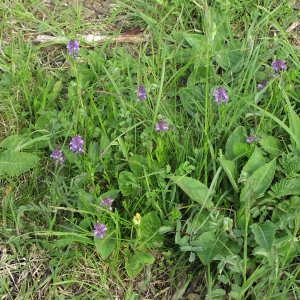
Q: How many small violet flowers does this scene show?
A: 11